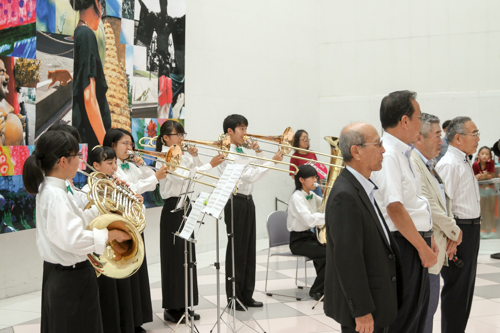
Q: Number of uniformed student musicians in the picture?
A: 7